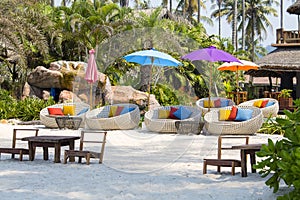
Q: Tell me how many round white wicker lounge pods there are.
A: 6